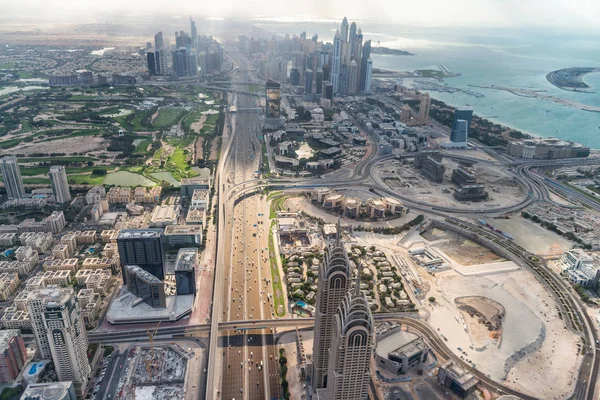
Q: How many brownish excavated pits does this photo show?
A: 2